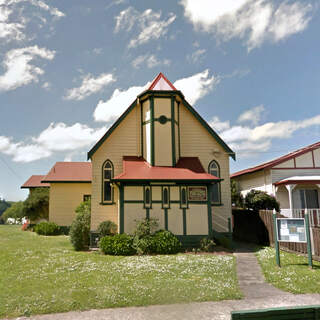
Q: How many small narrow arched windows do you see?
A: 3